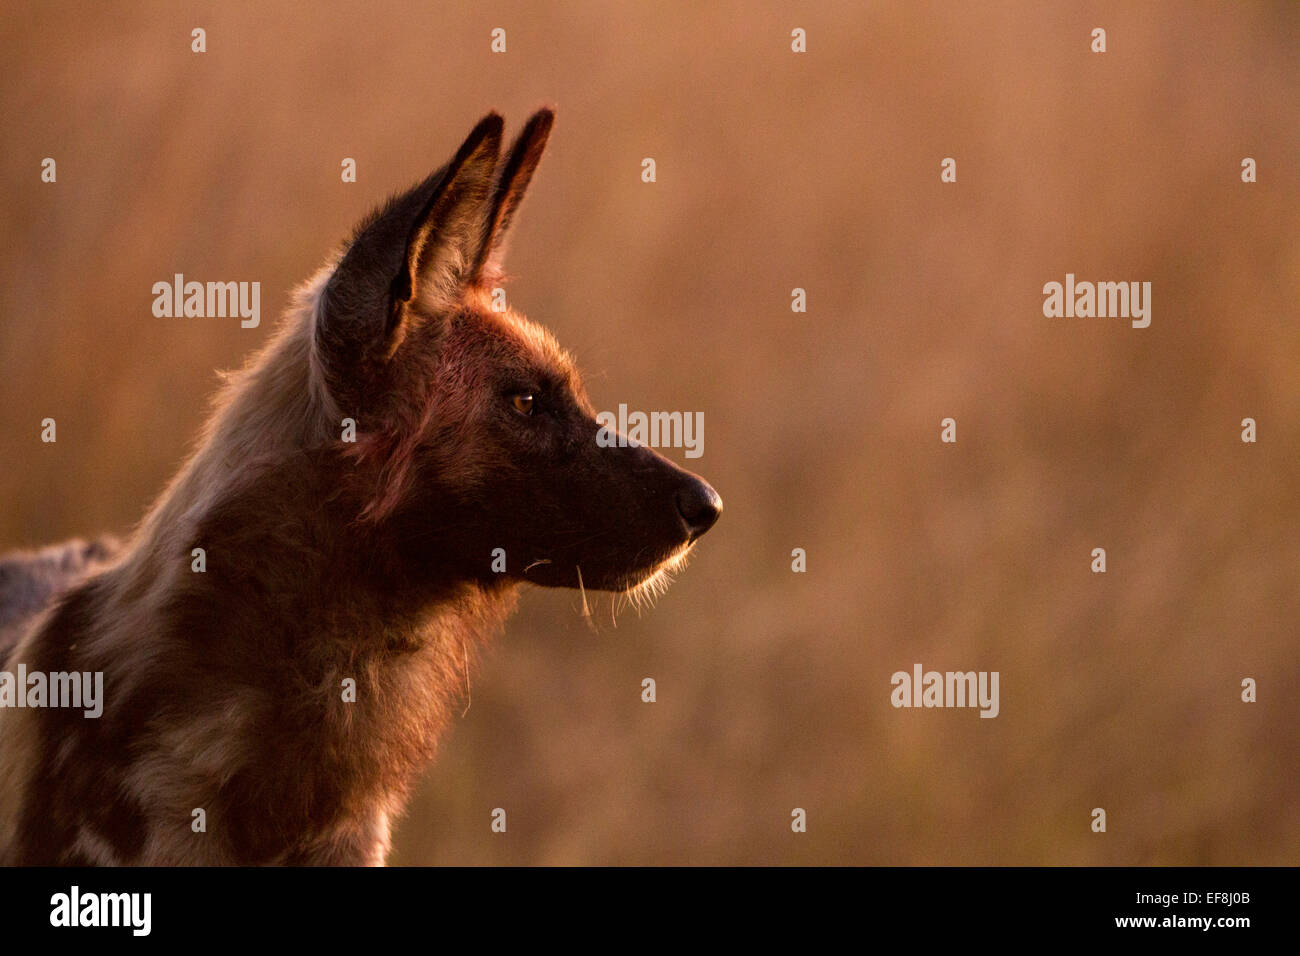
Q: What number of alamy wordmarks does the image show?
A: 6